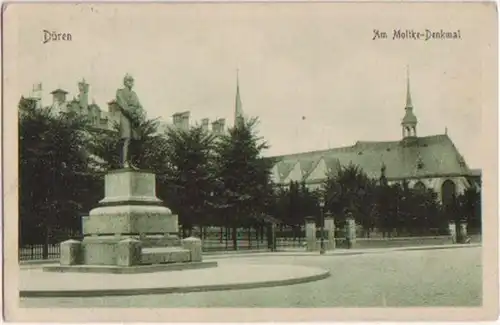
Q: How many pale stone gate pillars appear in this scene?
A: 5